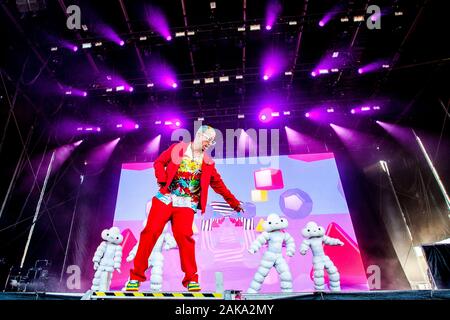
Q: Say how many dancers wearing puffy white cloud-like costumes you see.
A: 4